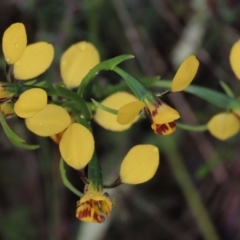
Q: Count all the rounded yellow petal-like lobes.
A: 12